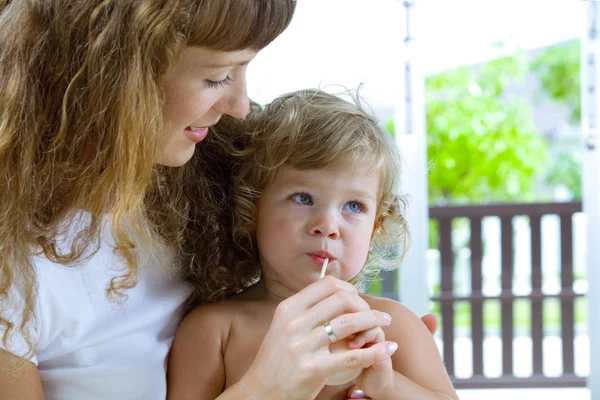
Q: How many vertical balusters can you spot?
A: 5